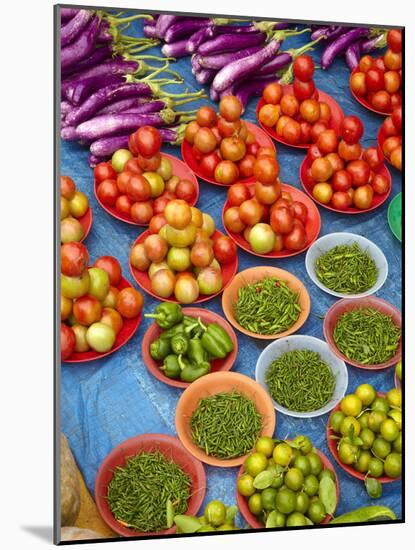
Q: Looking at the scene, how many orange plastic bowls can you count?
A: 2